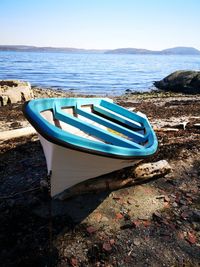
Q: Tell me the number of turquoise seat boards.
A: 3